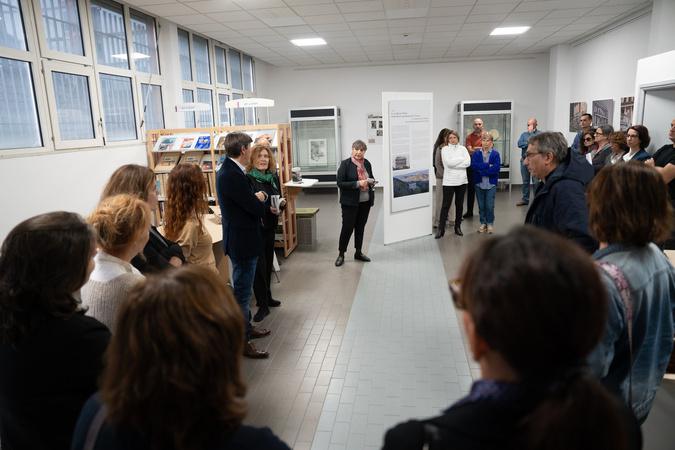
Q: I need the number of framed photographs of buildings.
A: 3